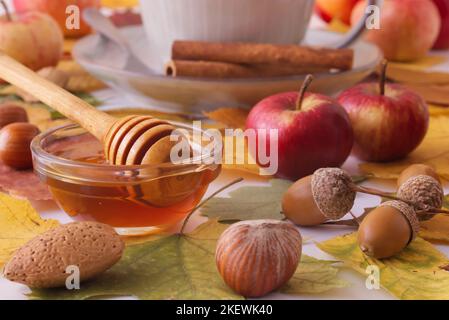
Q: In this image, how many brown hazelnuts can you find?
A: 3